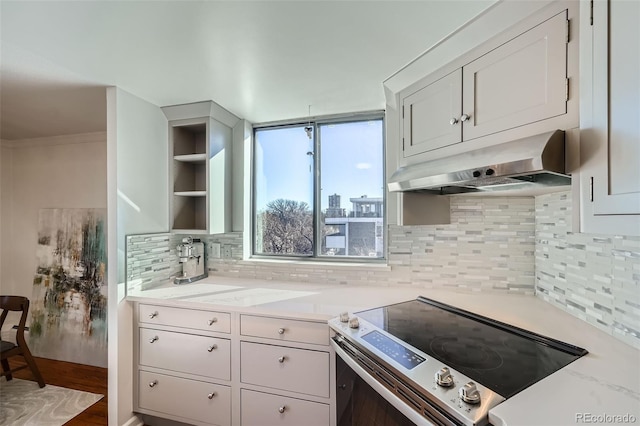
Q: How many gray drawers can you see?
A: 6